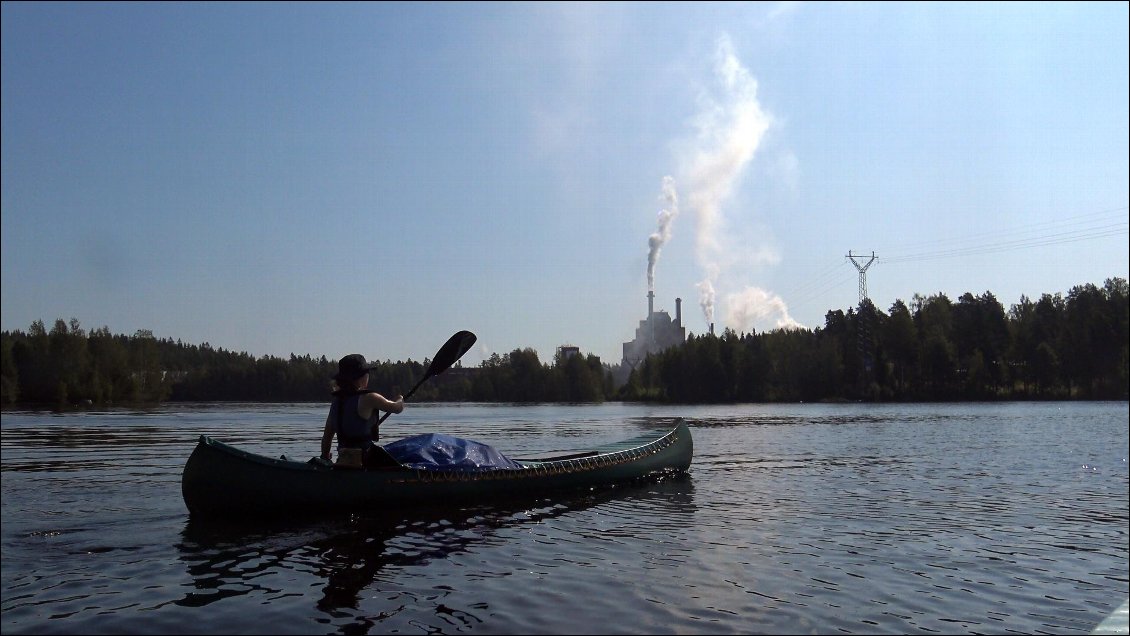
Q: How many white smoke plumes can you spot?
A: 3